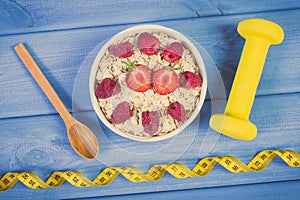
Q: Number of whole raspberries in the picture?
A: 8